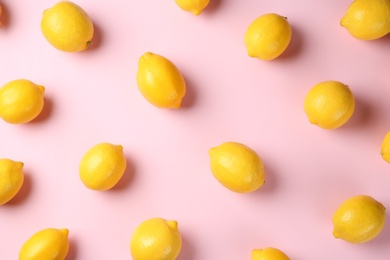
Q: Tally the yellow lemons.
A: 15